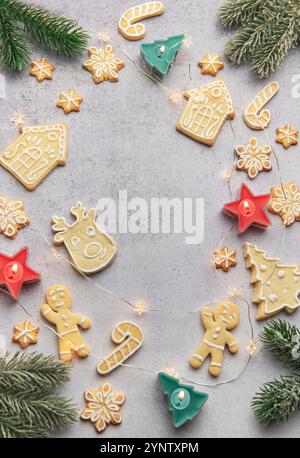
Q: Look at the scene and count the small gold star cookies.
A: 6